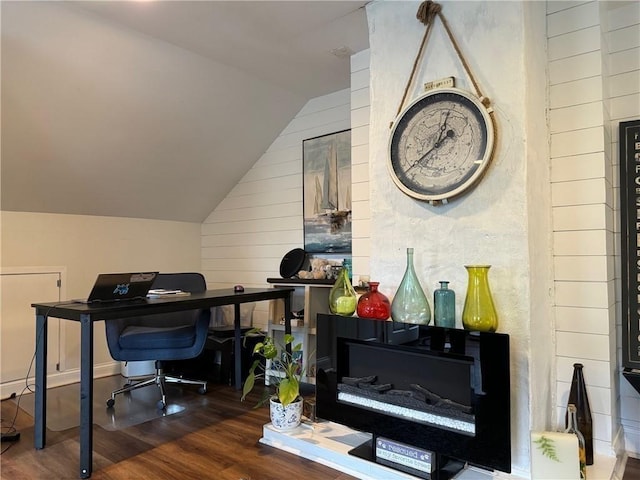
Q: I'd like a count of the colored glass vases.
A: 5